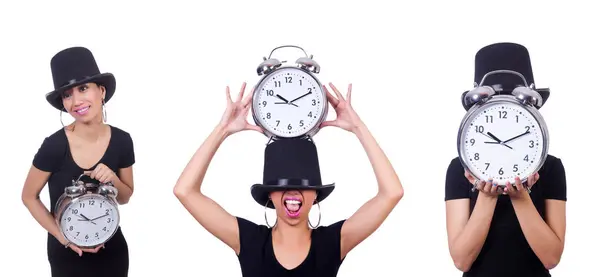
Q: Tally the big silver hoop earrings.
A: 4